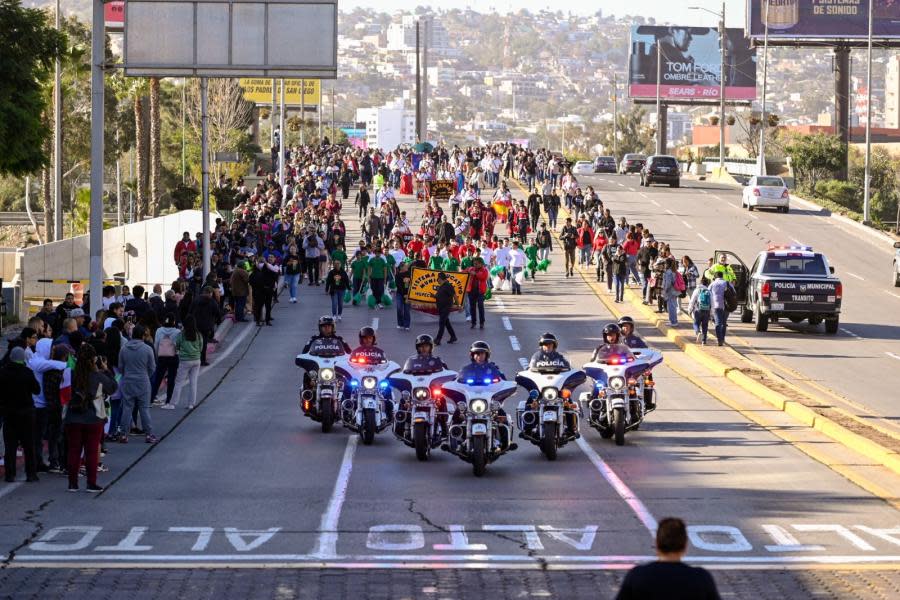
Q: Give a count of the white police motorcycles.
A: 7